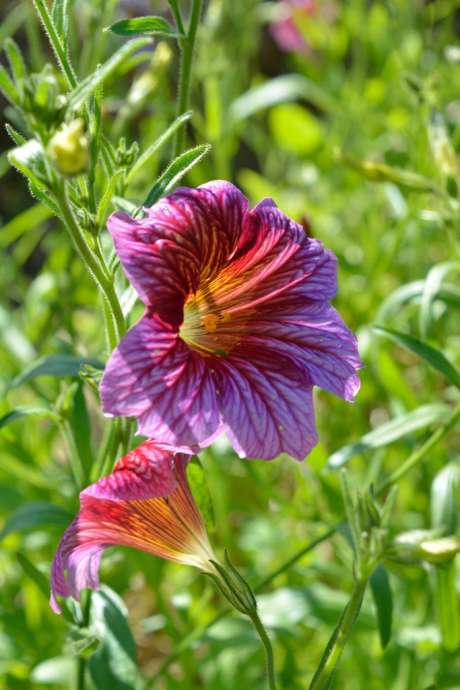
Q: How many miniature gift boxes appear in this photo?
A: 0